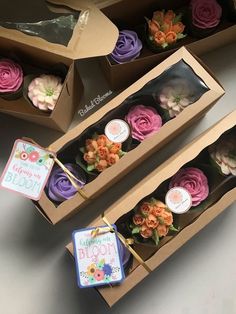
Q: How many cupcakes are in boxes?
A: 13